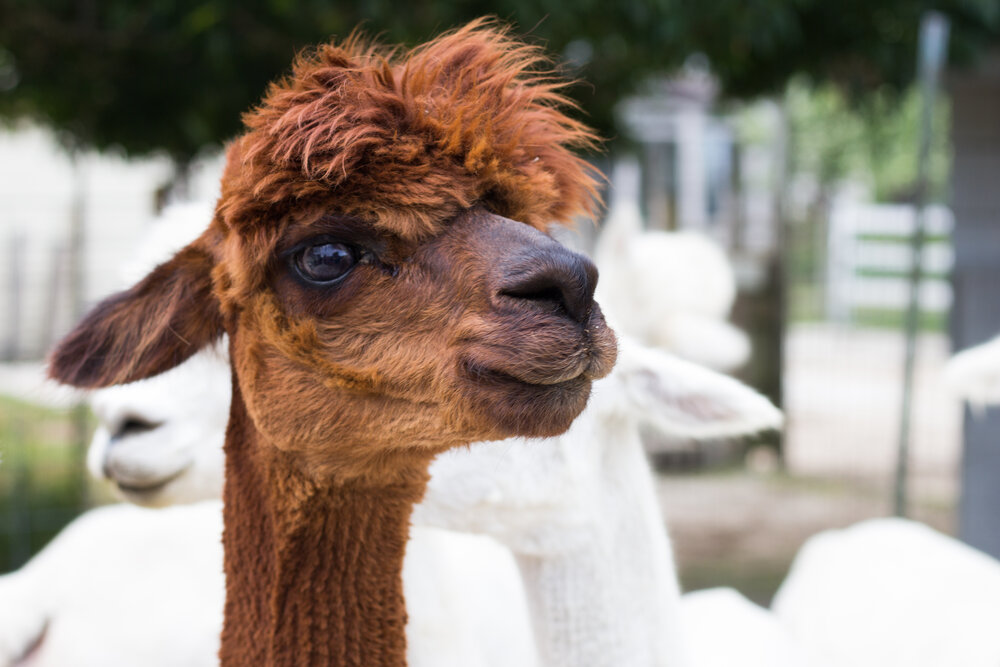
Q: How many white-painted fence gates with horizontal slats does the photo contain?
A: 1